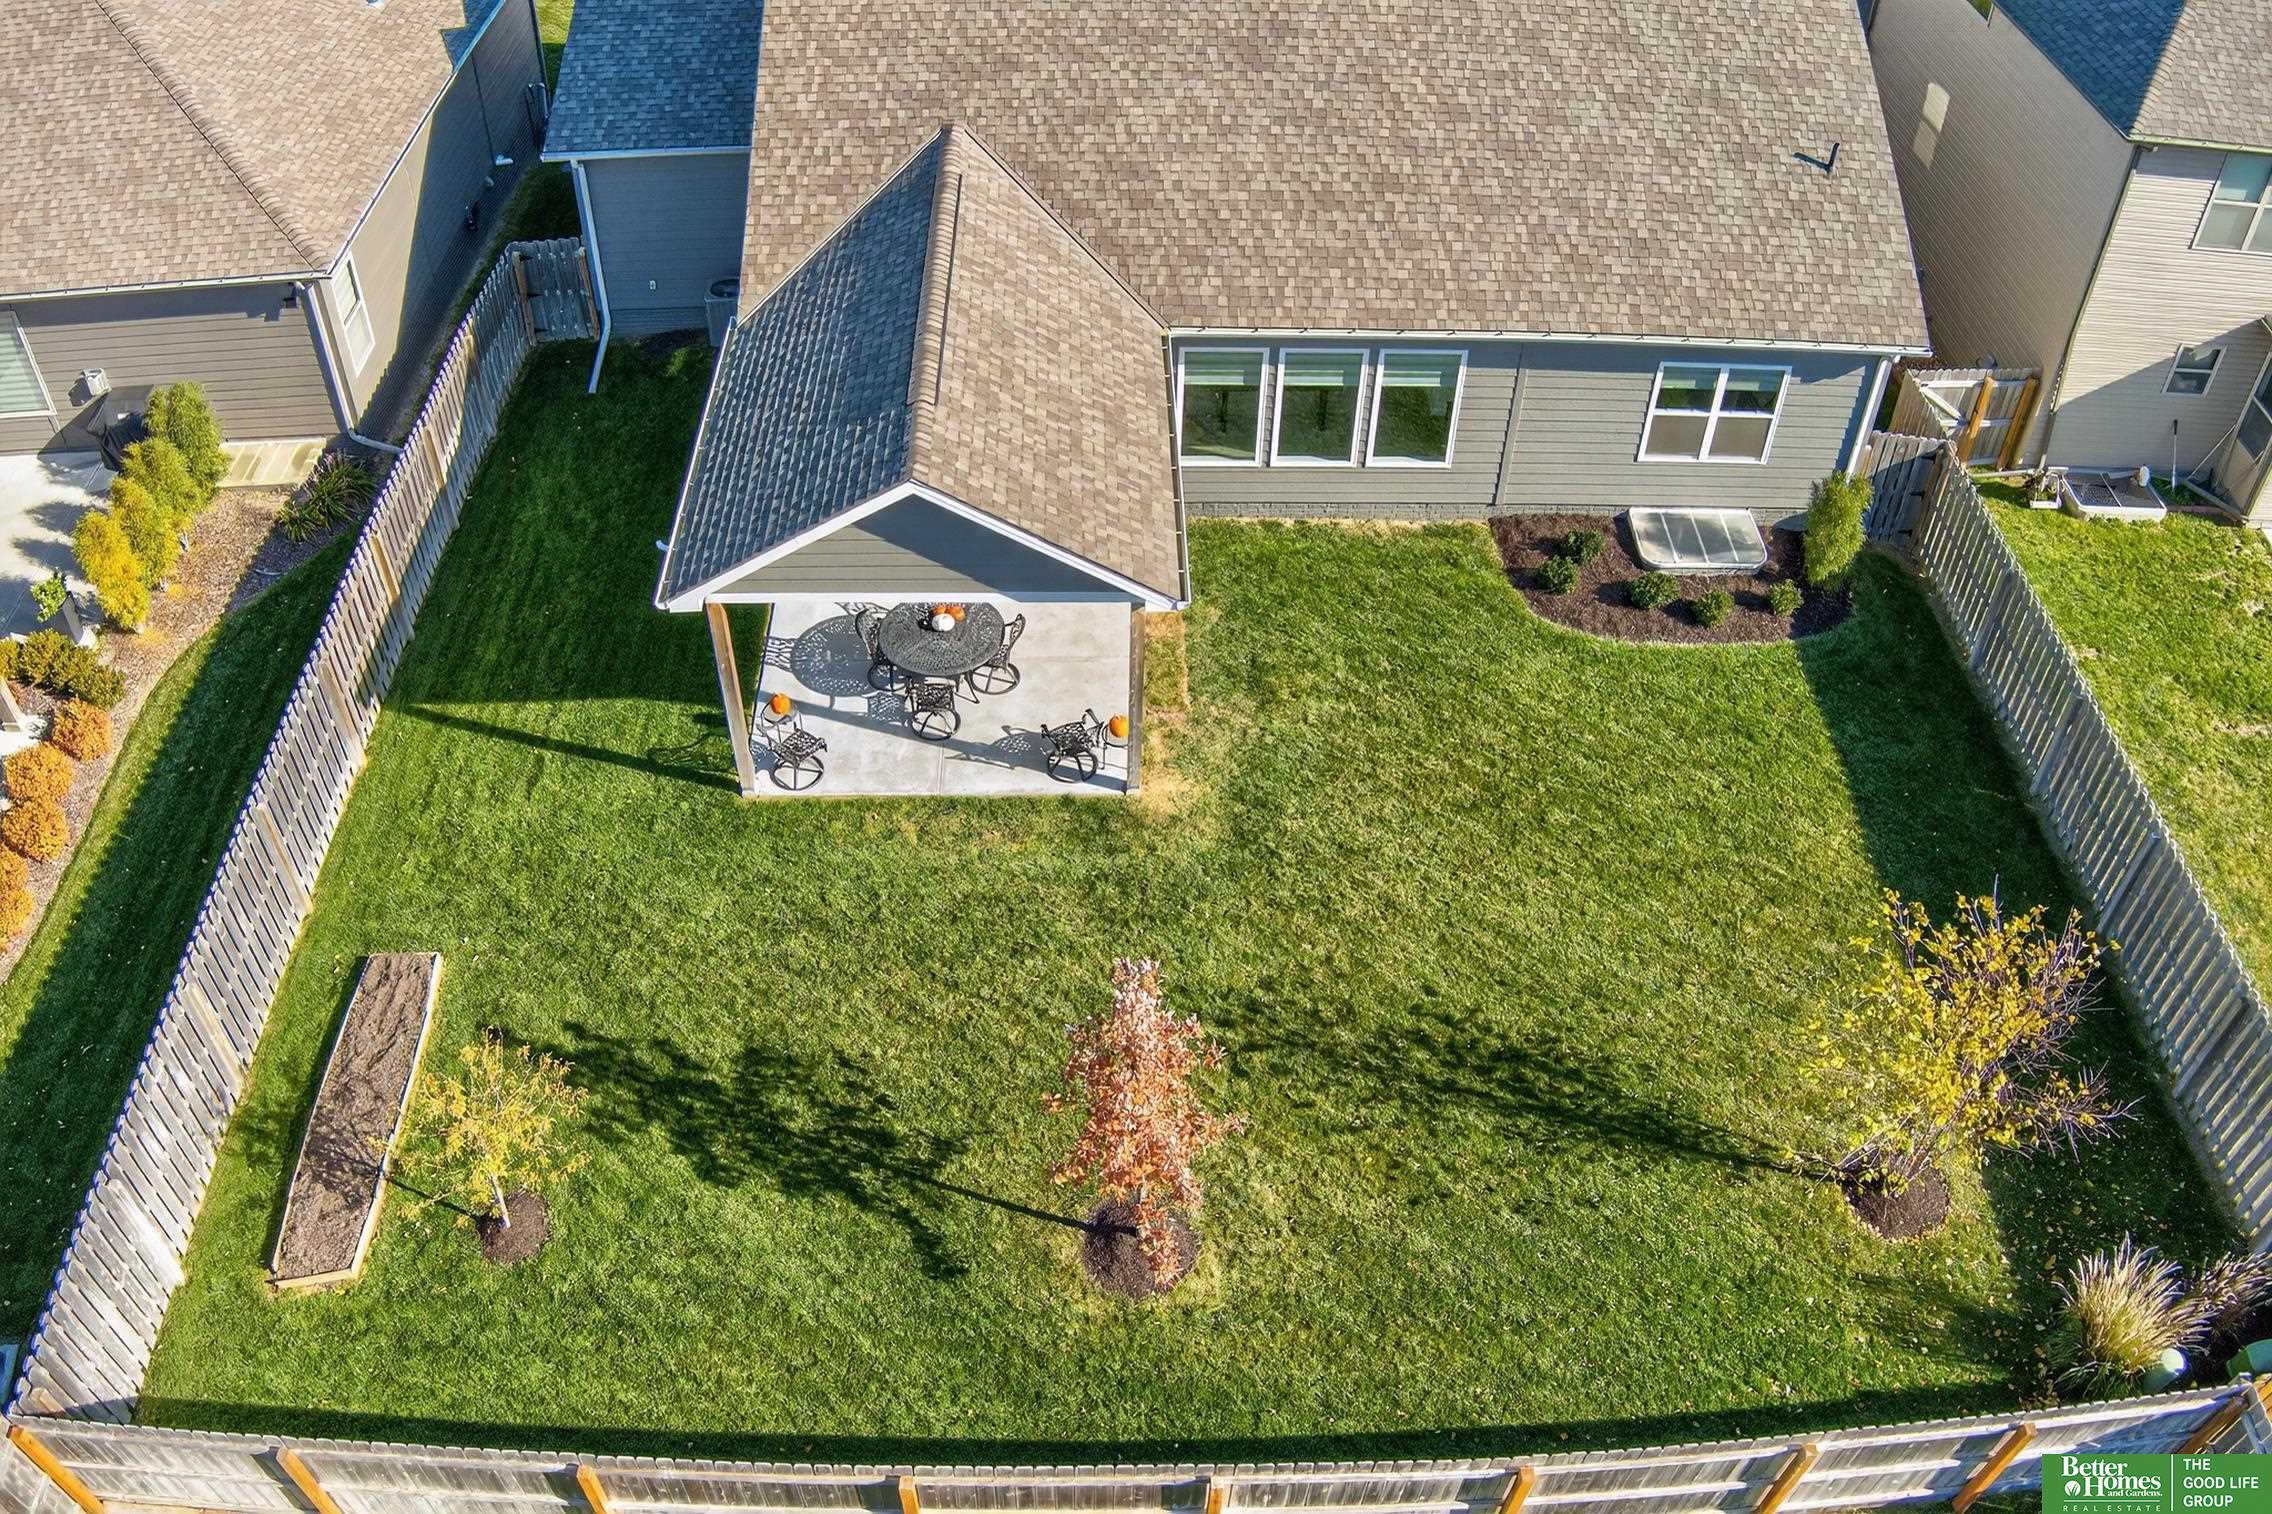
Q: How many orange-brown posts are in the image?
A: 11